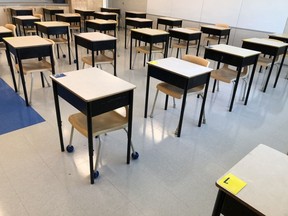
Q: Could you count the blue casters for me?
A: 3